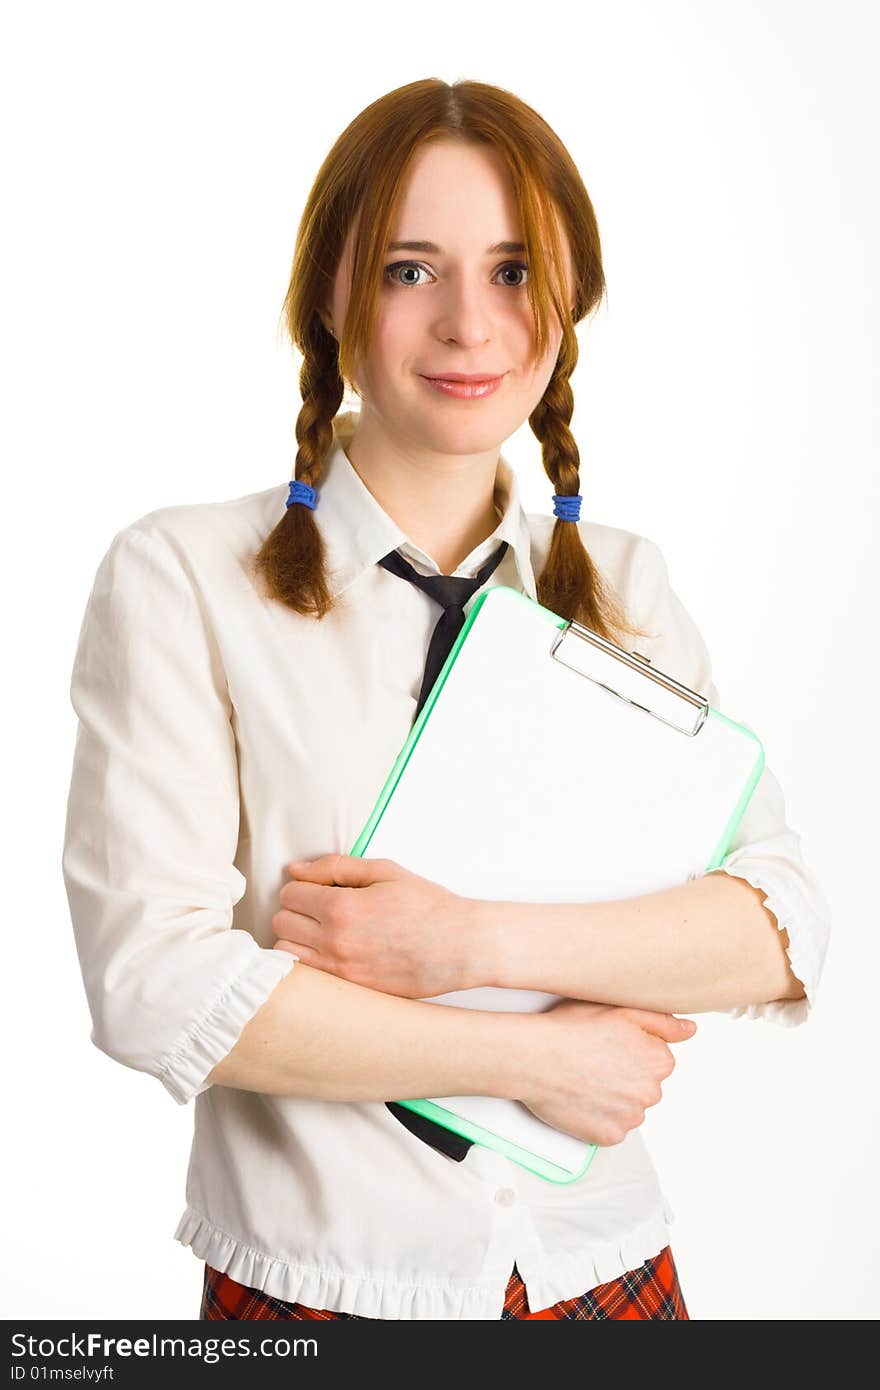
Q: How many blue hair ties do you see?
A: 2